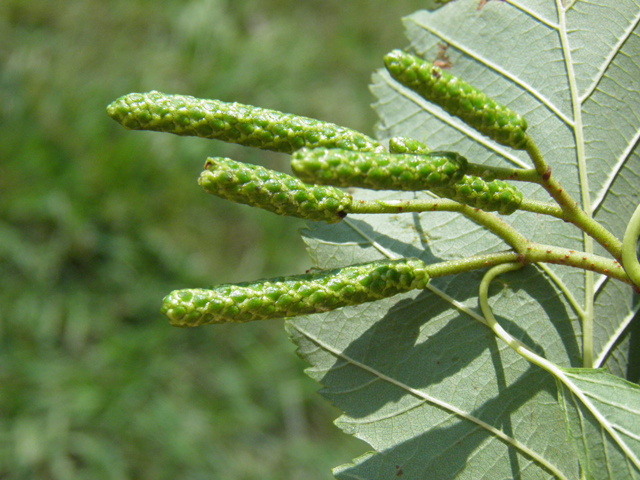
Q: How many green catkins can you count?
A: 6